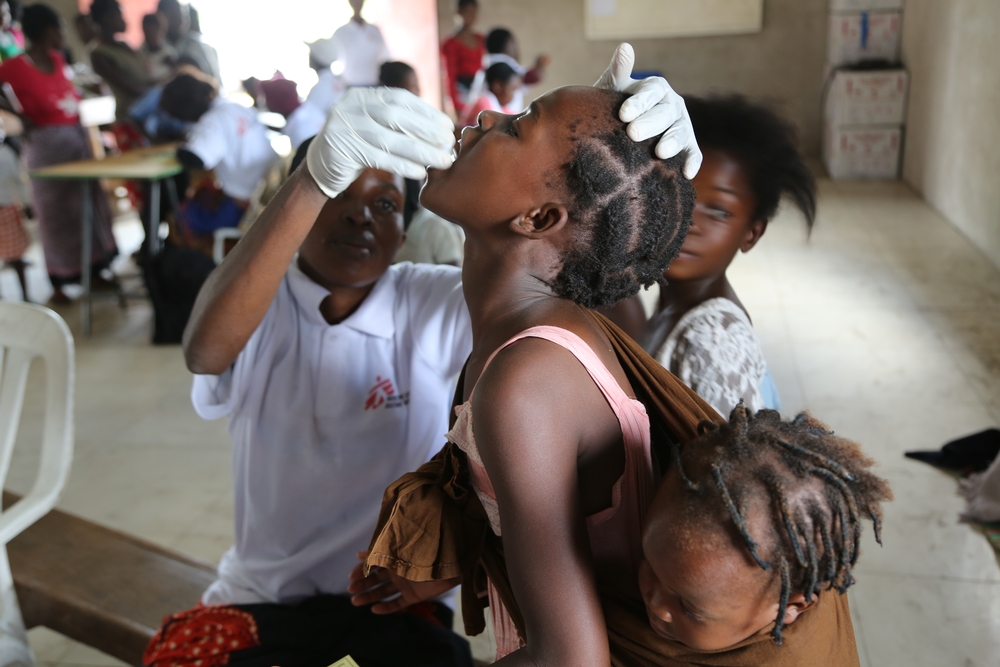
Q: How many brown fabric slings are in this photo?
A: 1